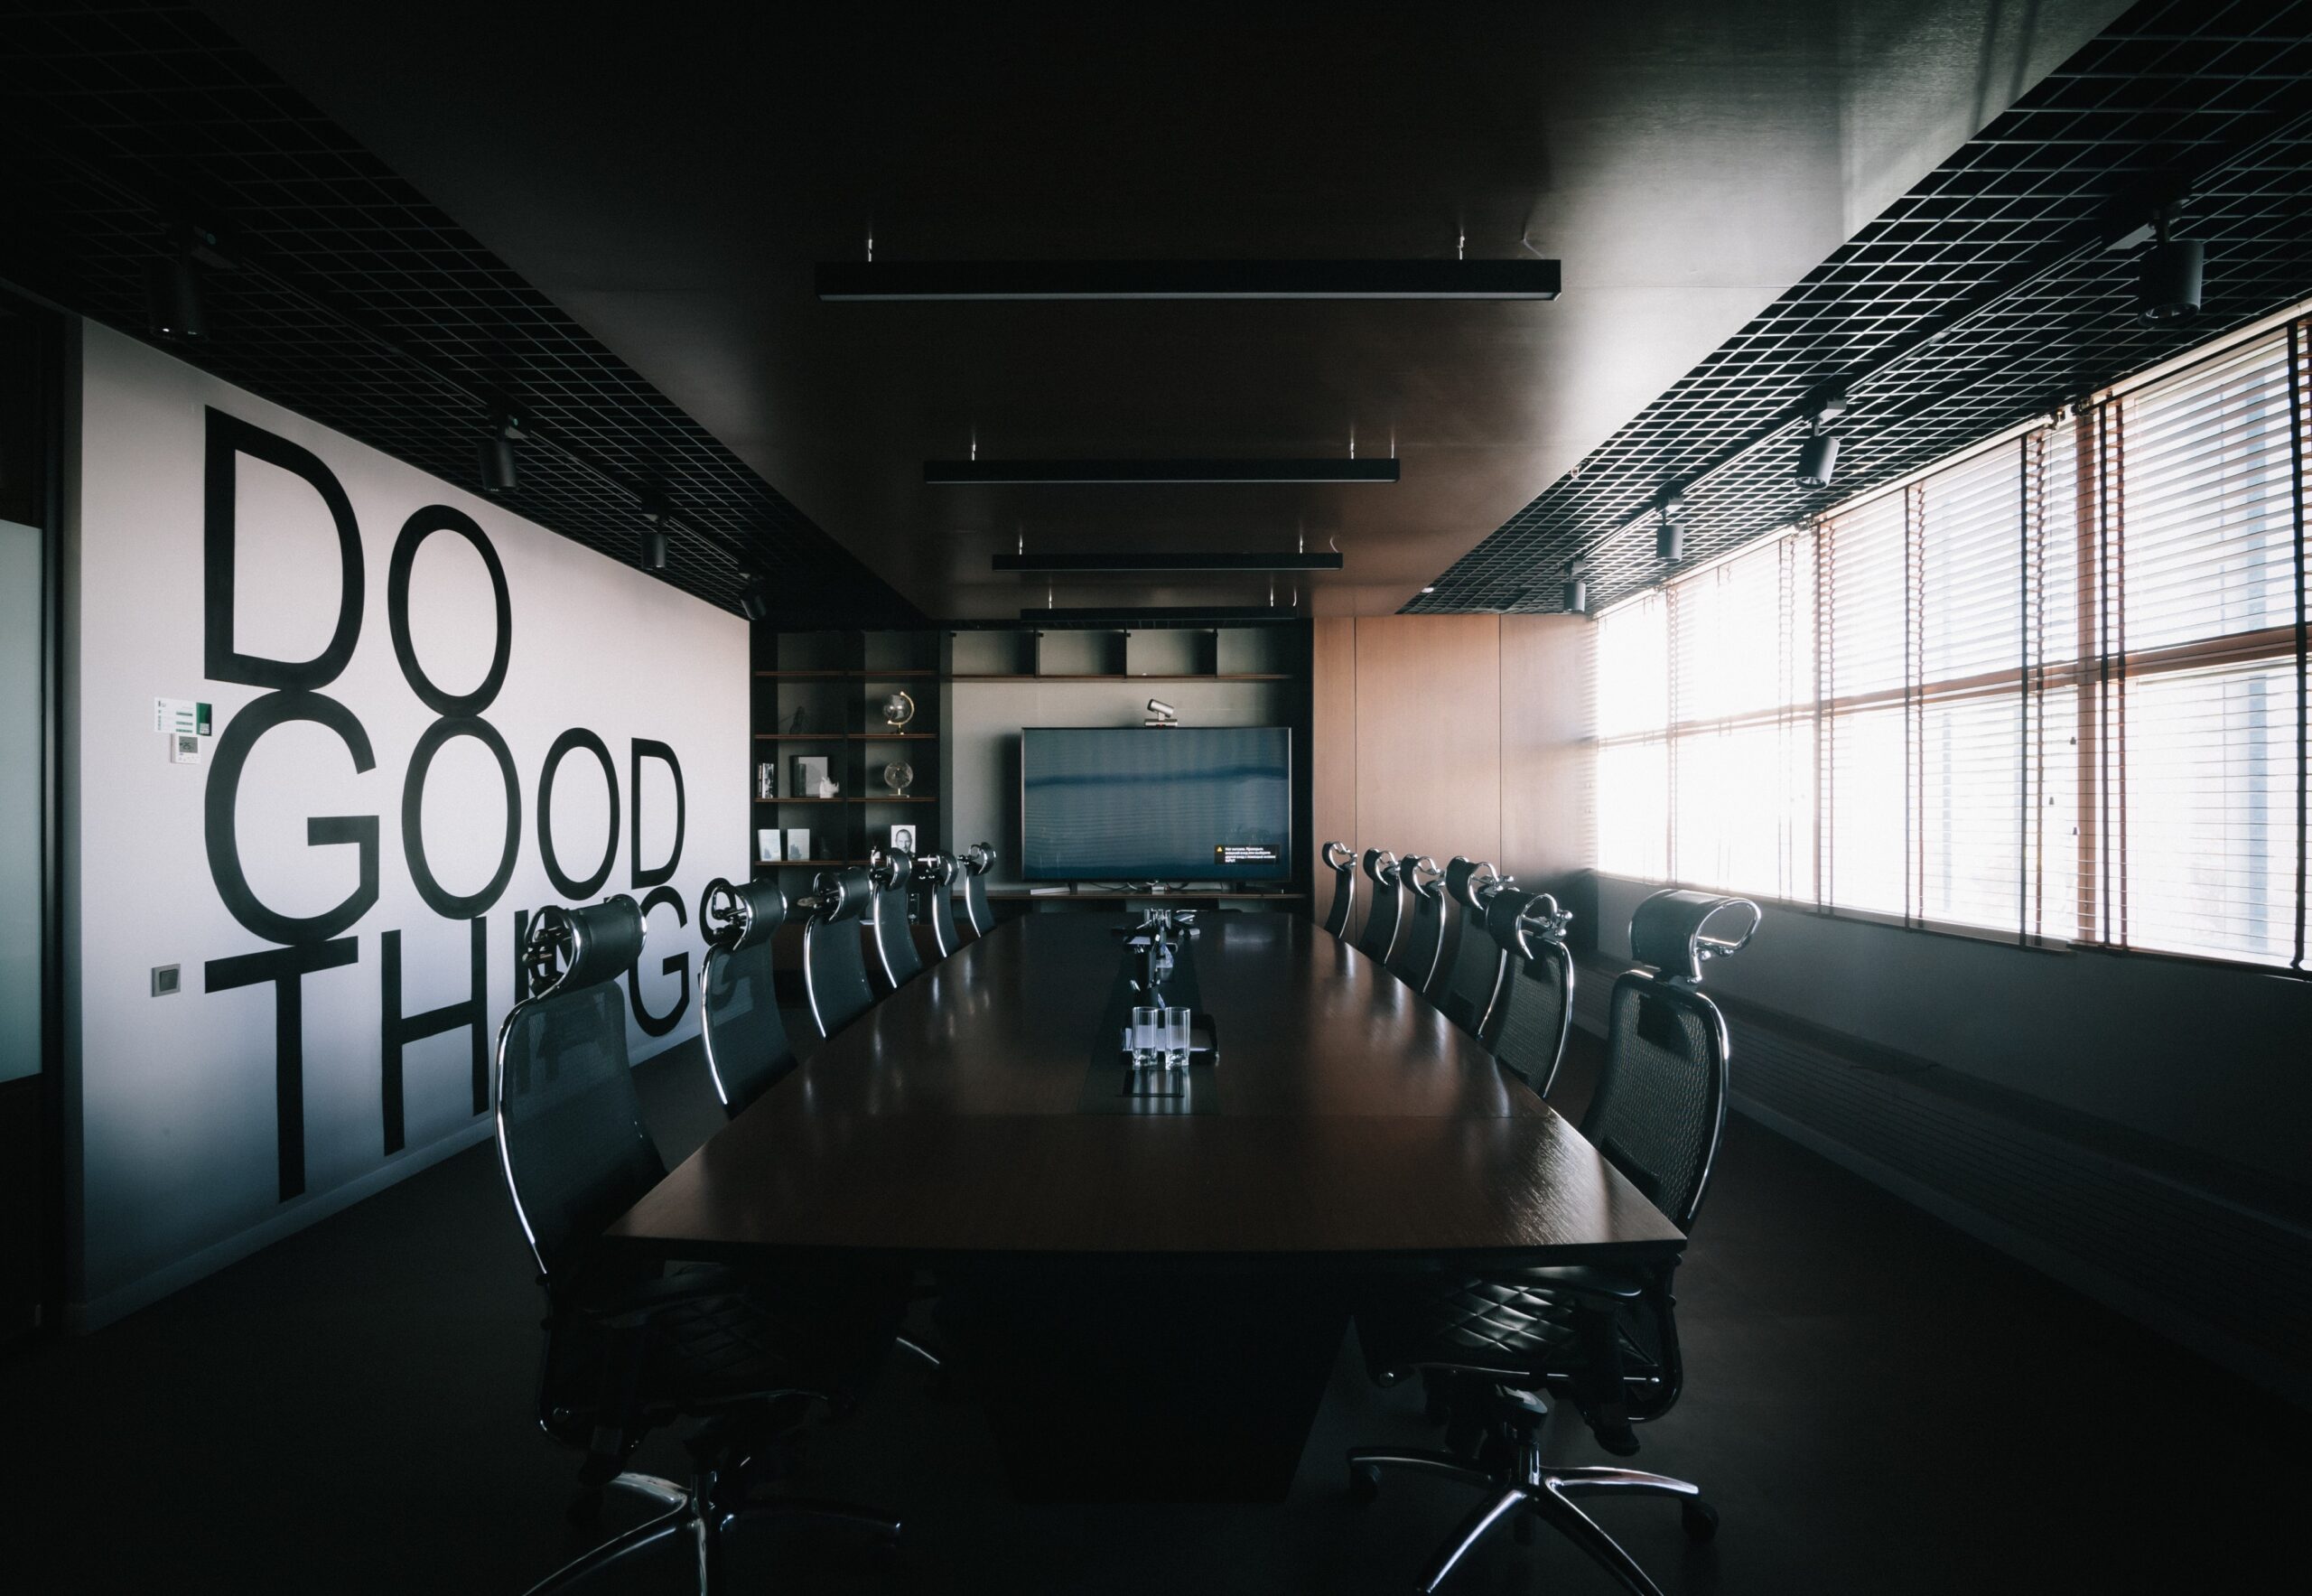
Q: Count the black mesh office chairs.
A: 12